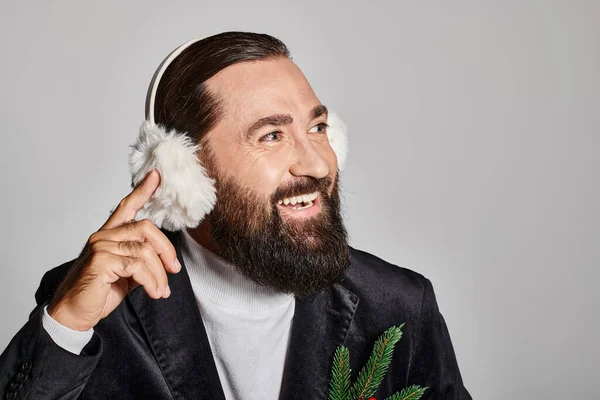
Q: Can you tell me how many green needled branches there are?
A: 3